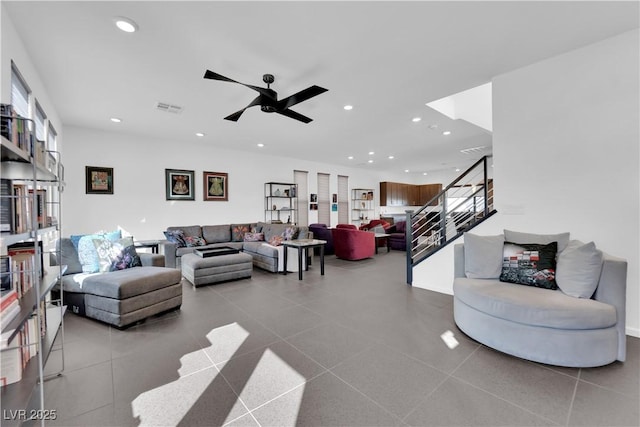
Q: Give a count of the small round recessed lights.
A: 14